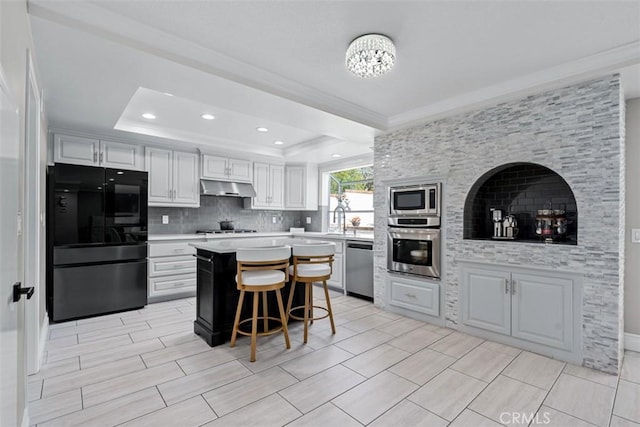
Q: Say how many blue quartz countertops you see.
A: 0